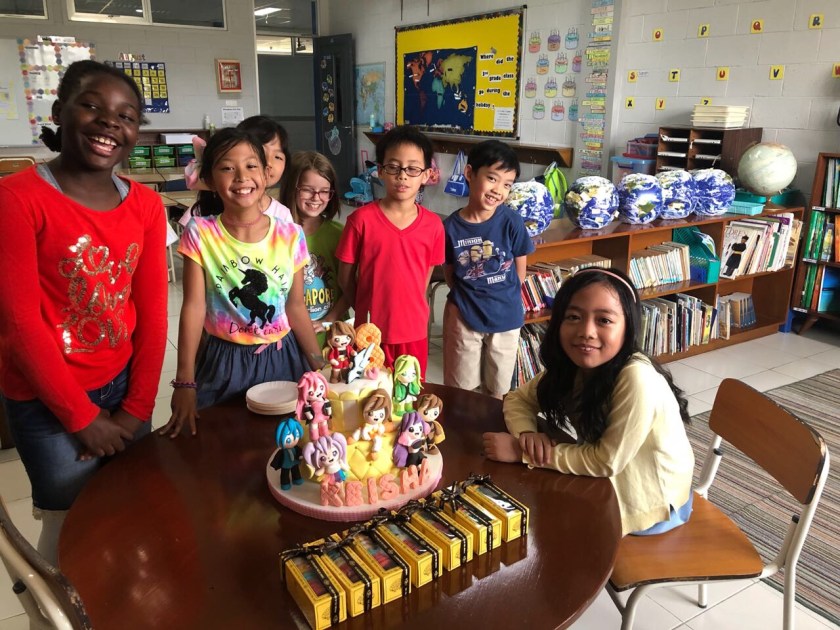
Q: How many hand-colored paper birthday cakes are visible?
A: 12